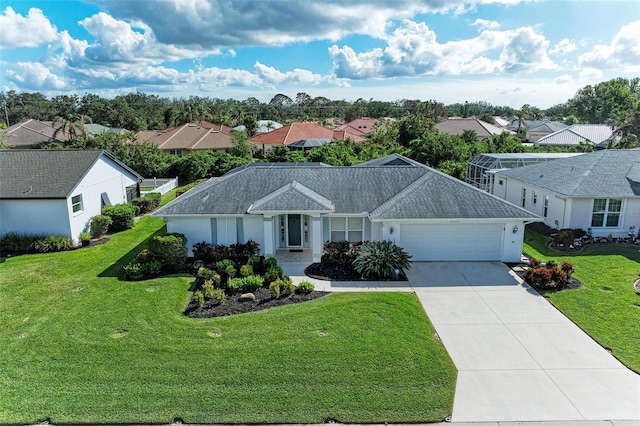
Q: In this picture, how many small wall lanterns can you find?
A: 2